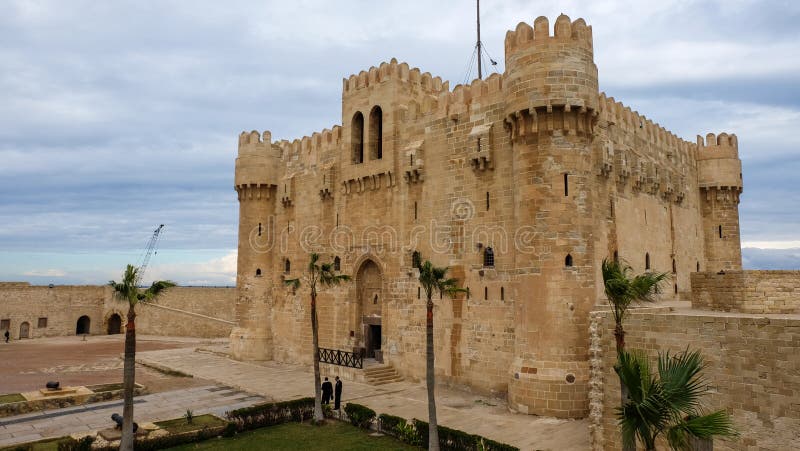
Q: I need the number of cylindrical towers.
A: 3